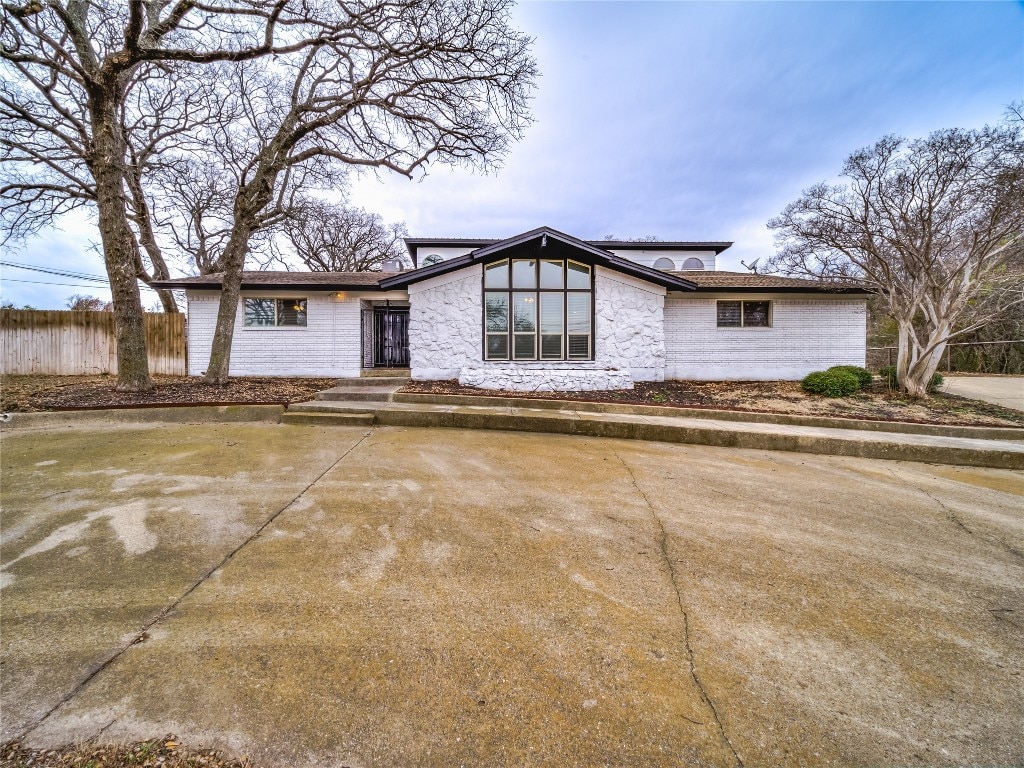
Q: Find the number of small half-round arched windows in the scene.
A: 3